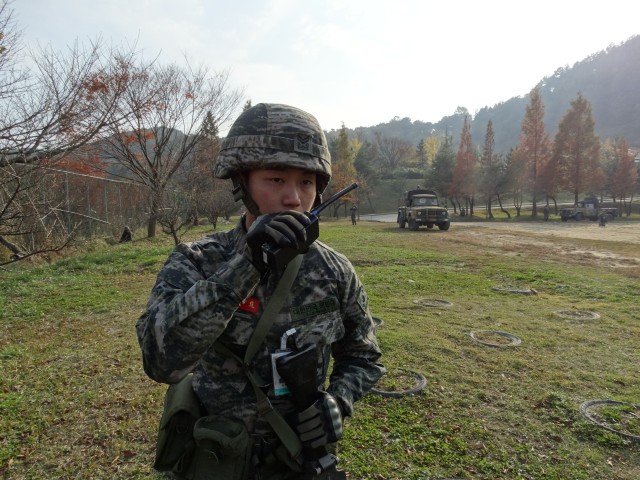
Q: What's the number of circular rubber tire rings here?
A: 7